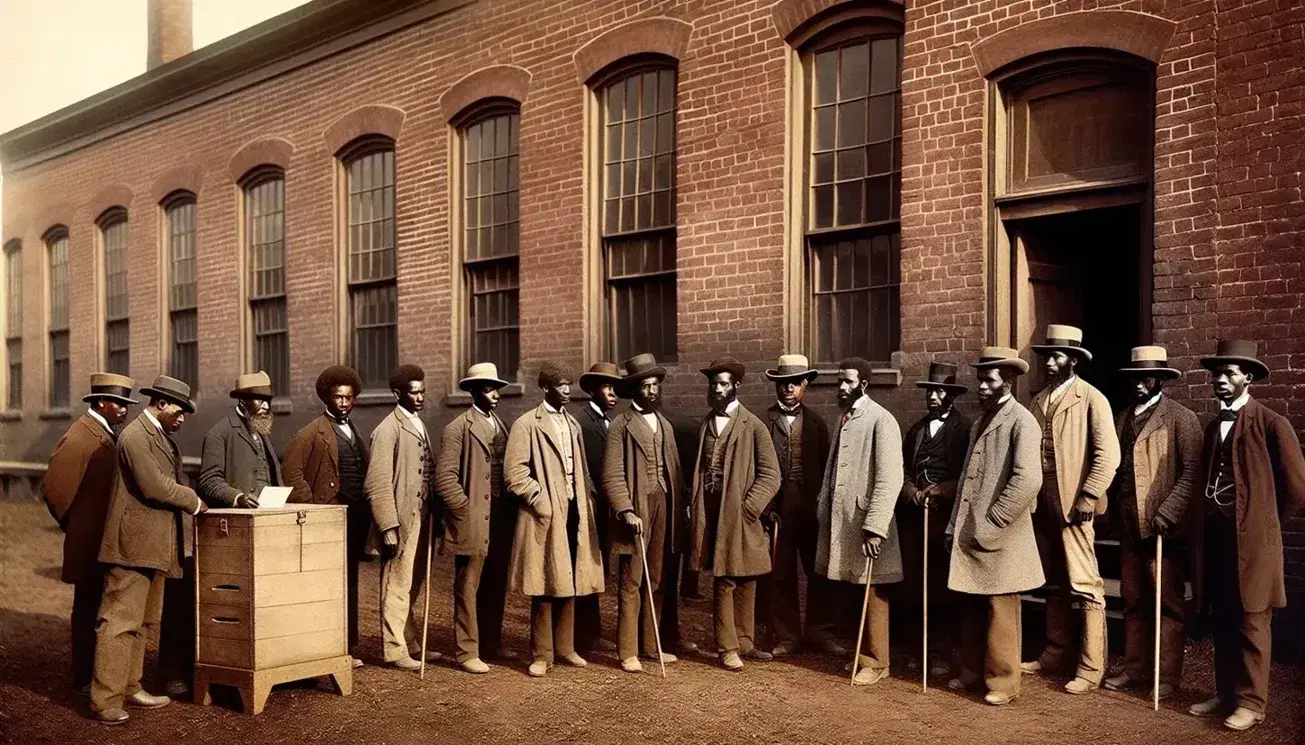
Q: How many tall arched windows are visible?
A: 9